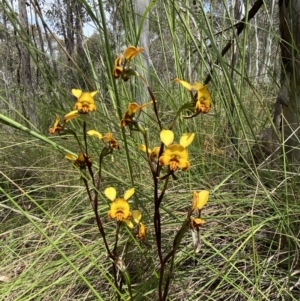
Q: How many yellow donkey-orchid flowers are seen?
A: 12